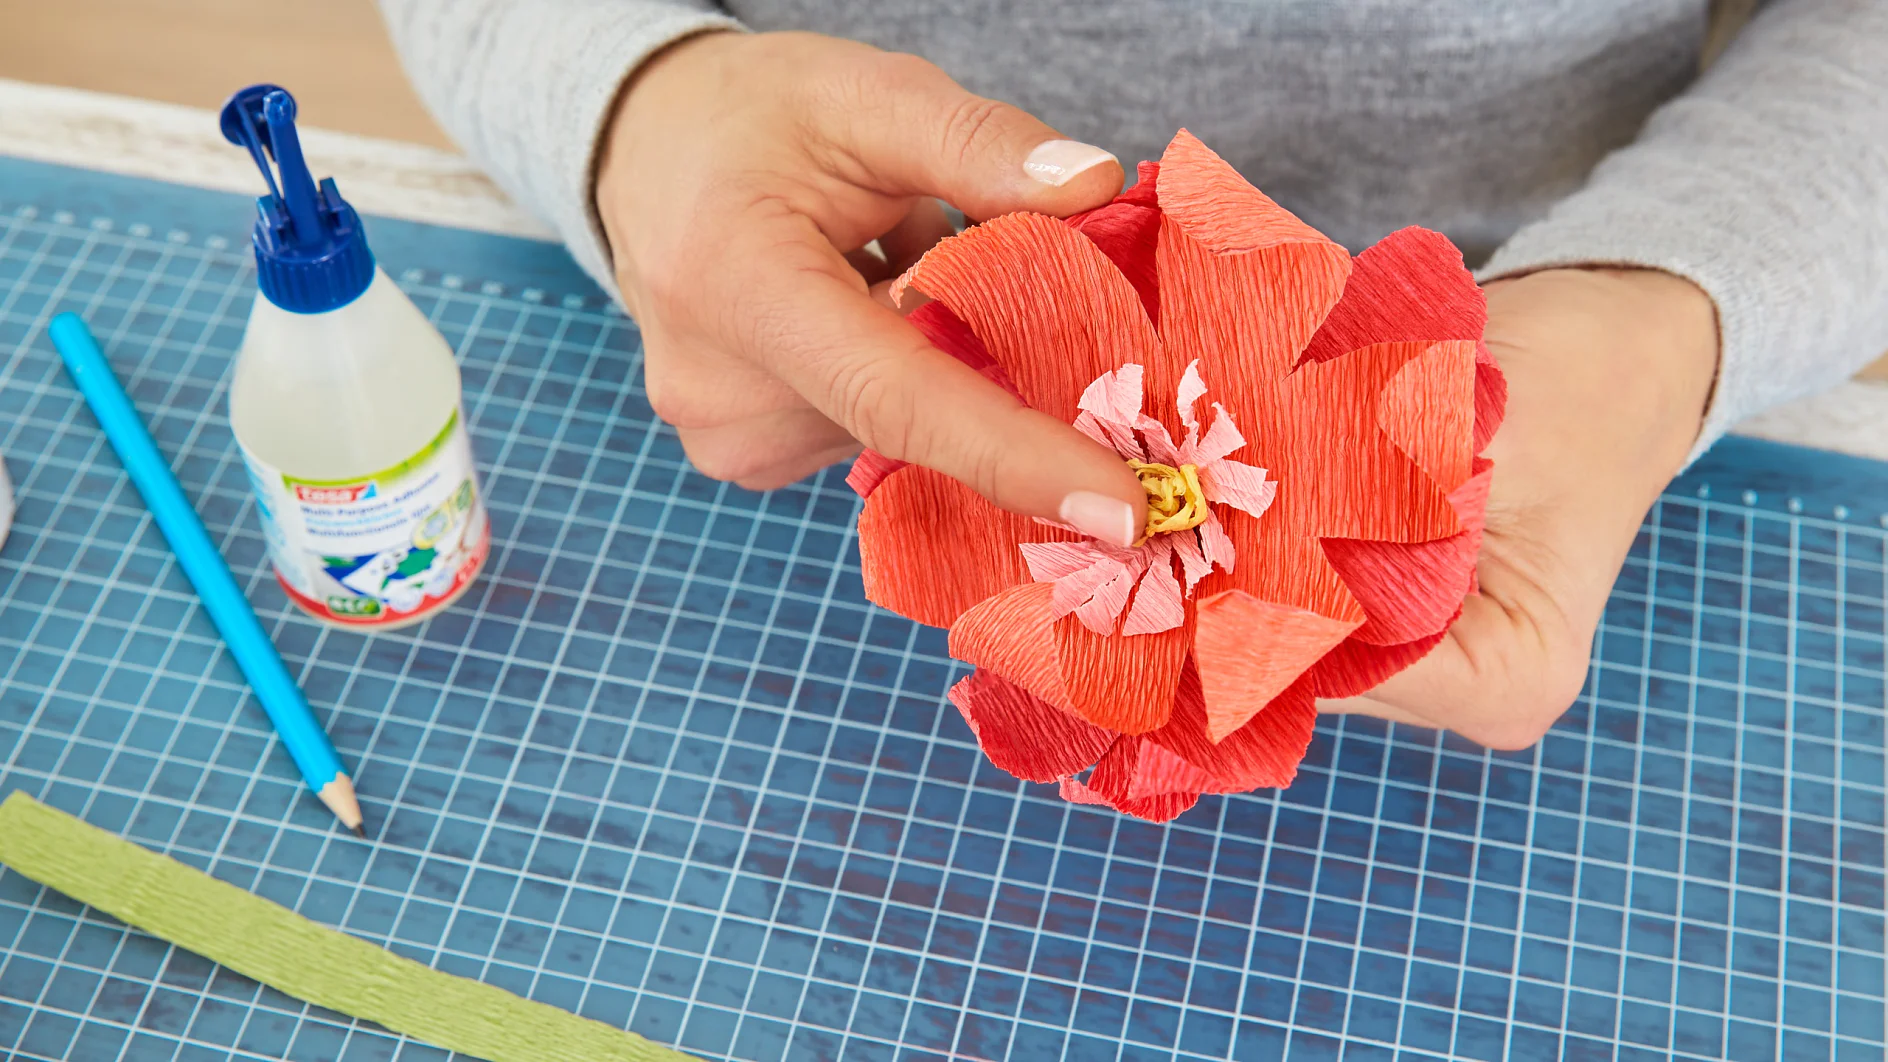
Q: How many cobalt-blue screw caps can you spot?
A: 1